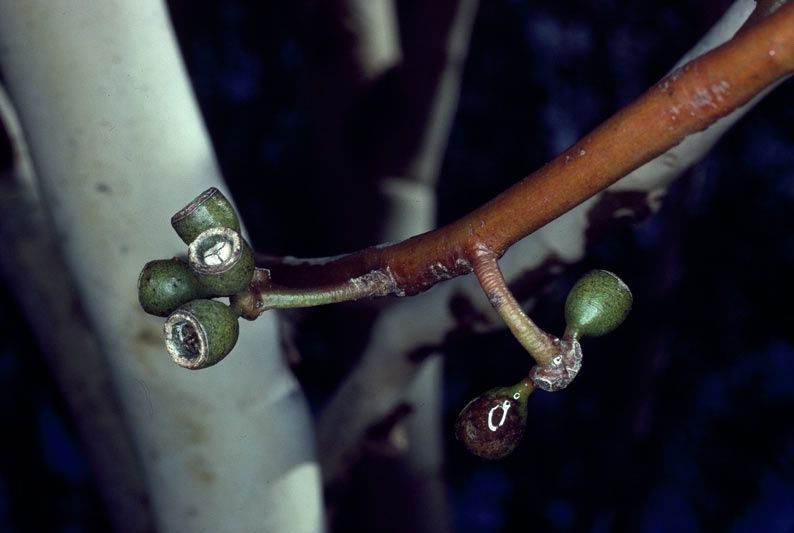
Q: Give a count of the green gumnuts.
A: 5